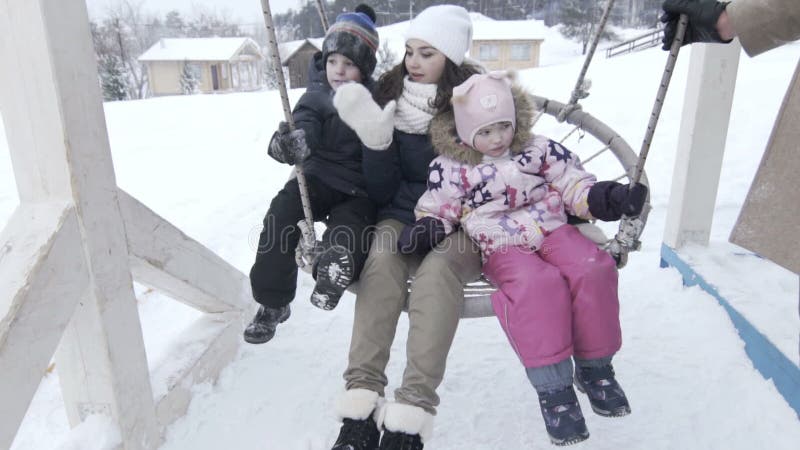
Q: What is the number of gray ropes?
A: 4